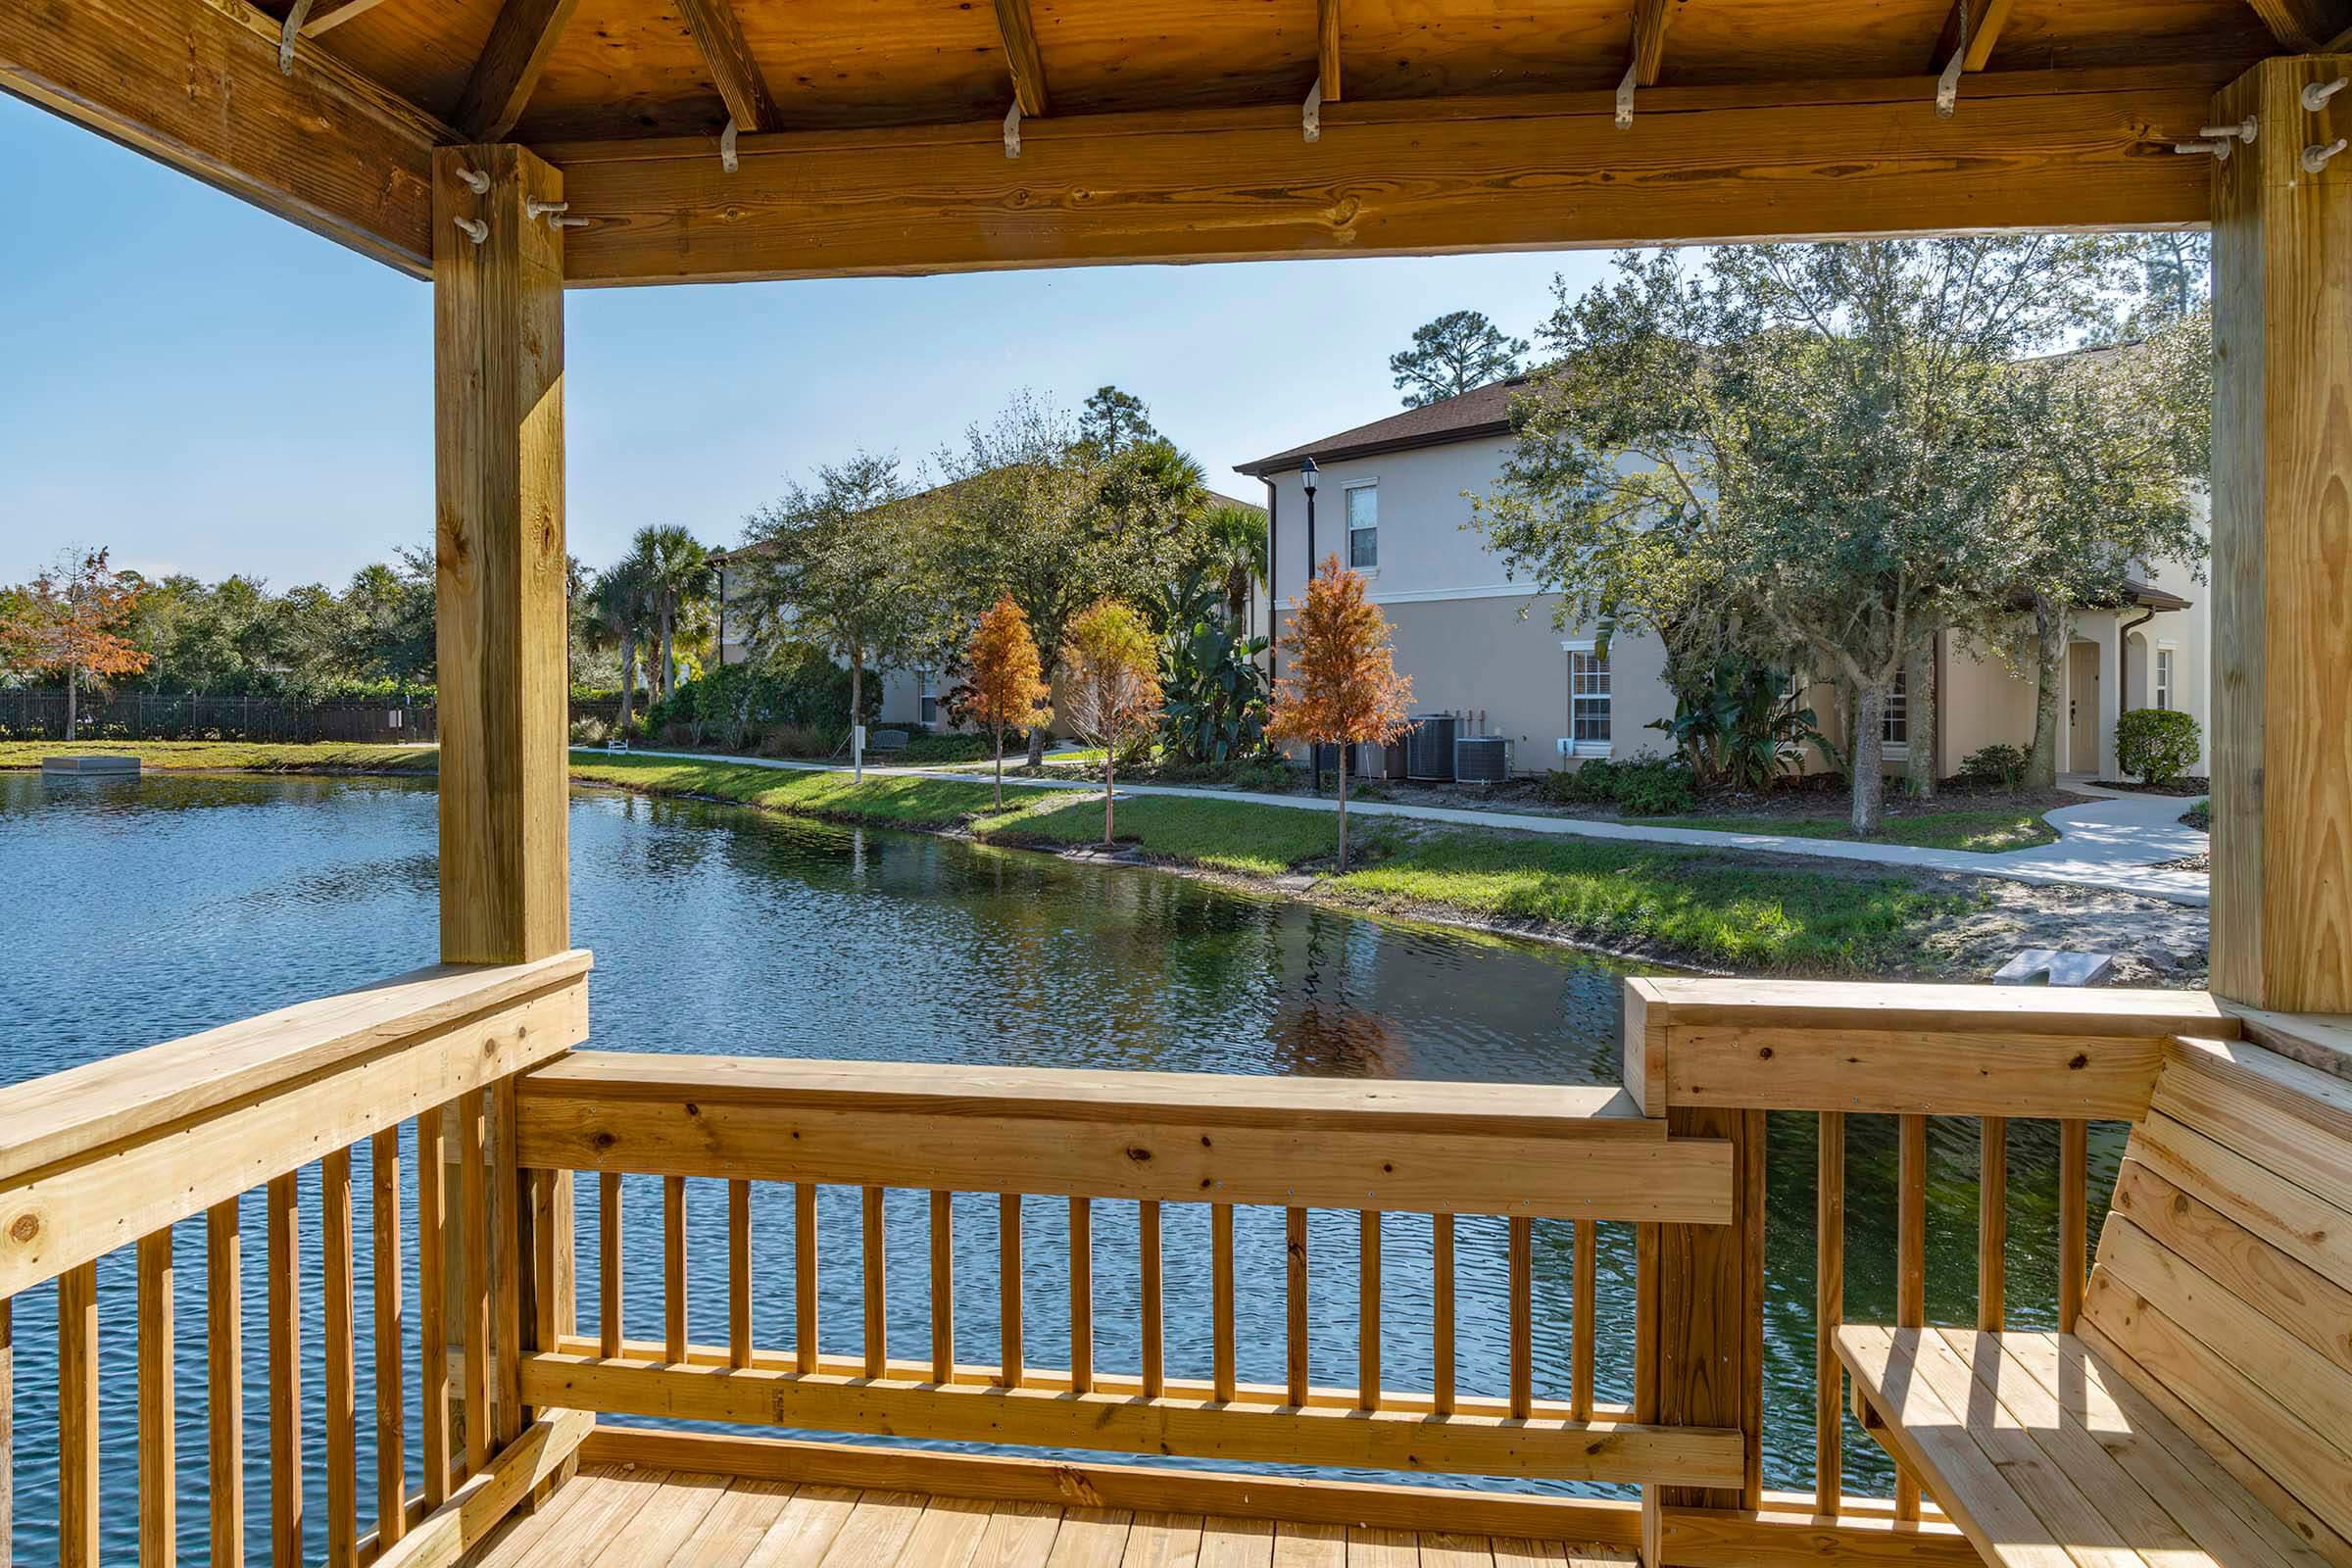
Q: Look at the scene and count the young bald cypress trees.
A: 3